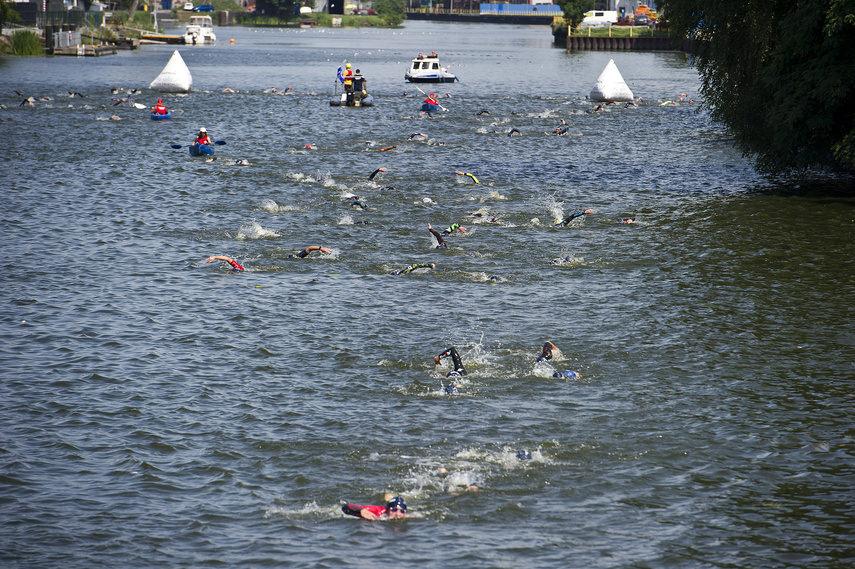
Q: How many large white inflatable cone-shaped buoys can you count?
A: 2